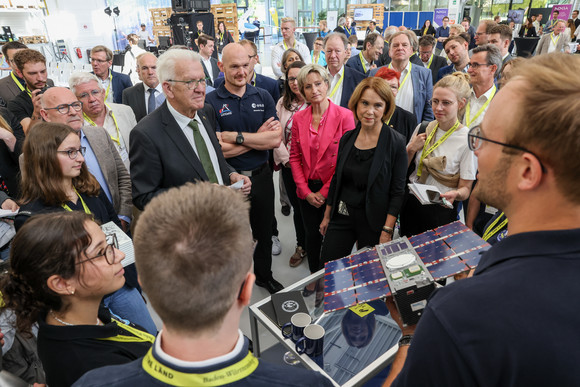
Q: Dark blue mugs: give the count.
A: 2